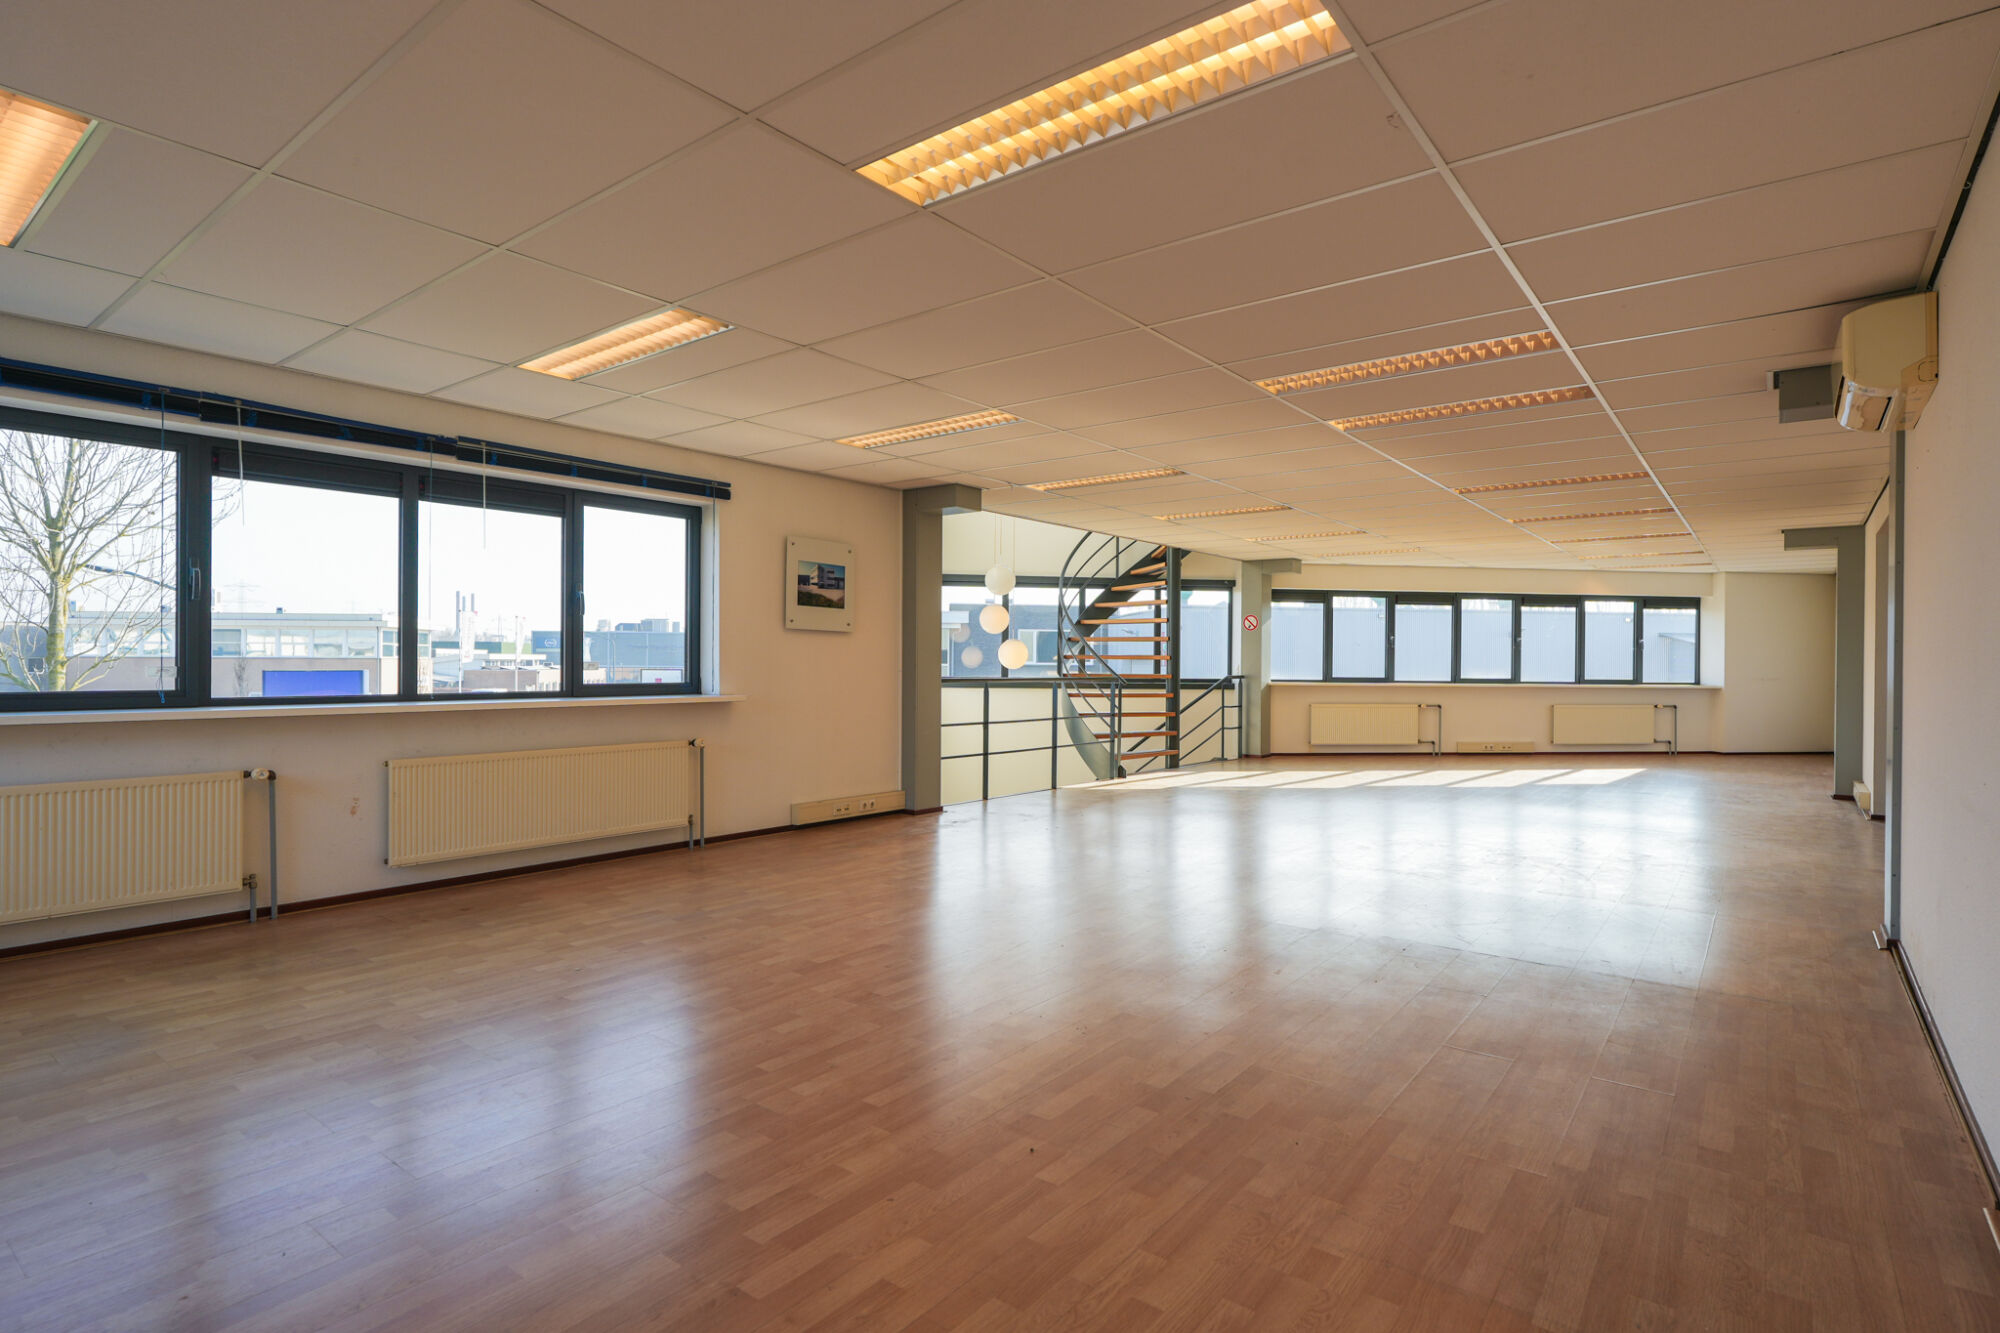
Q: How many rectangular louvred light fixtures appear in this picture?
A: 15